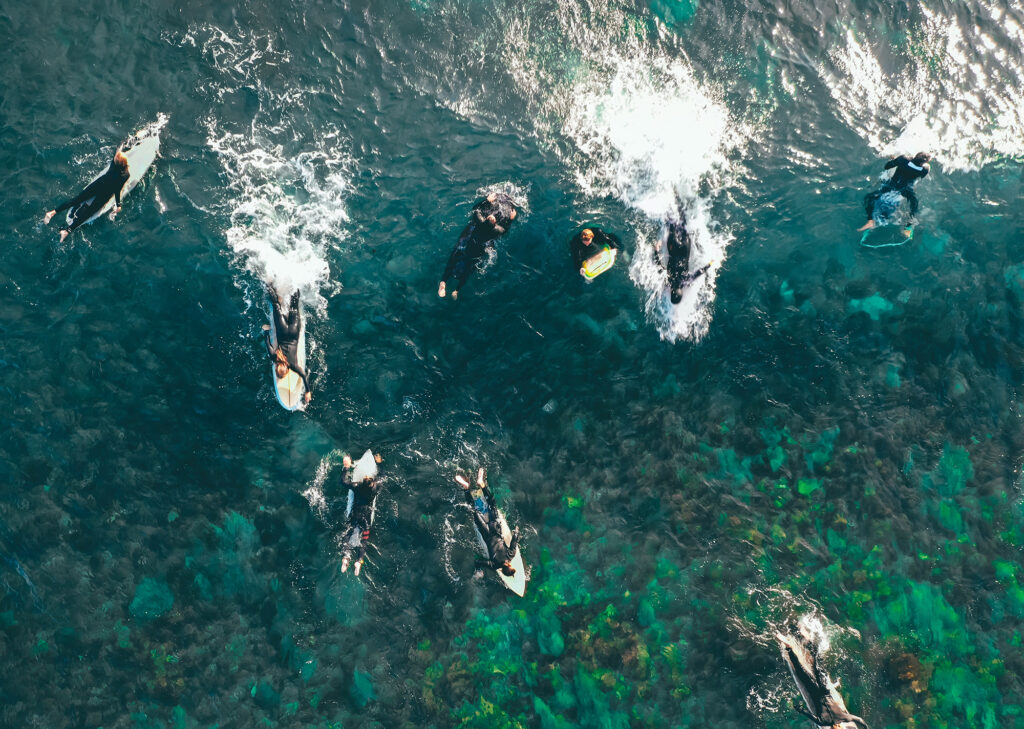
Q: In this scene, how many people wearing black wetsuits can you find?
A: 9